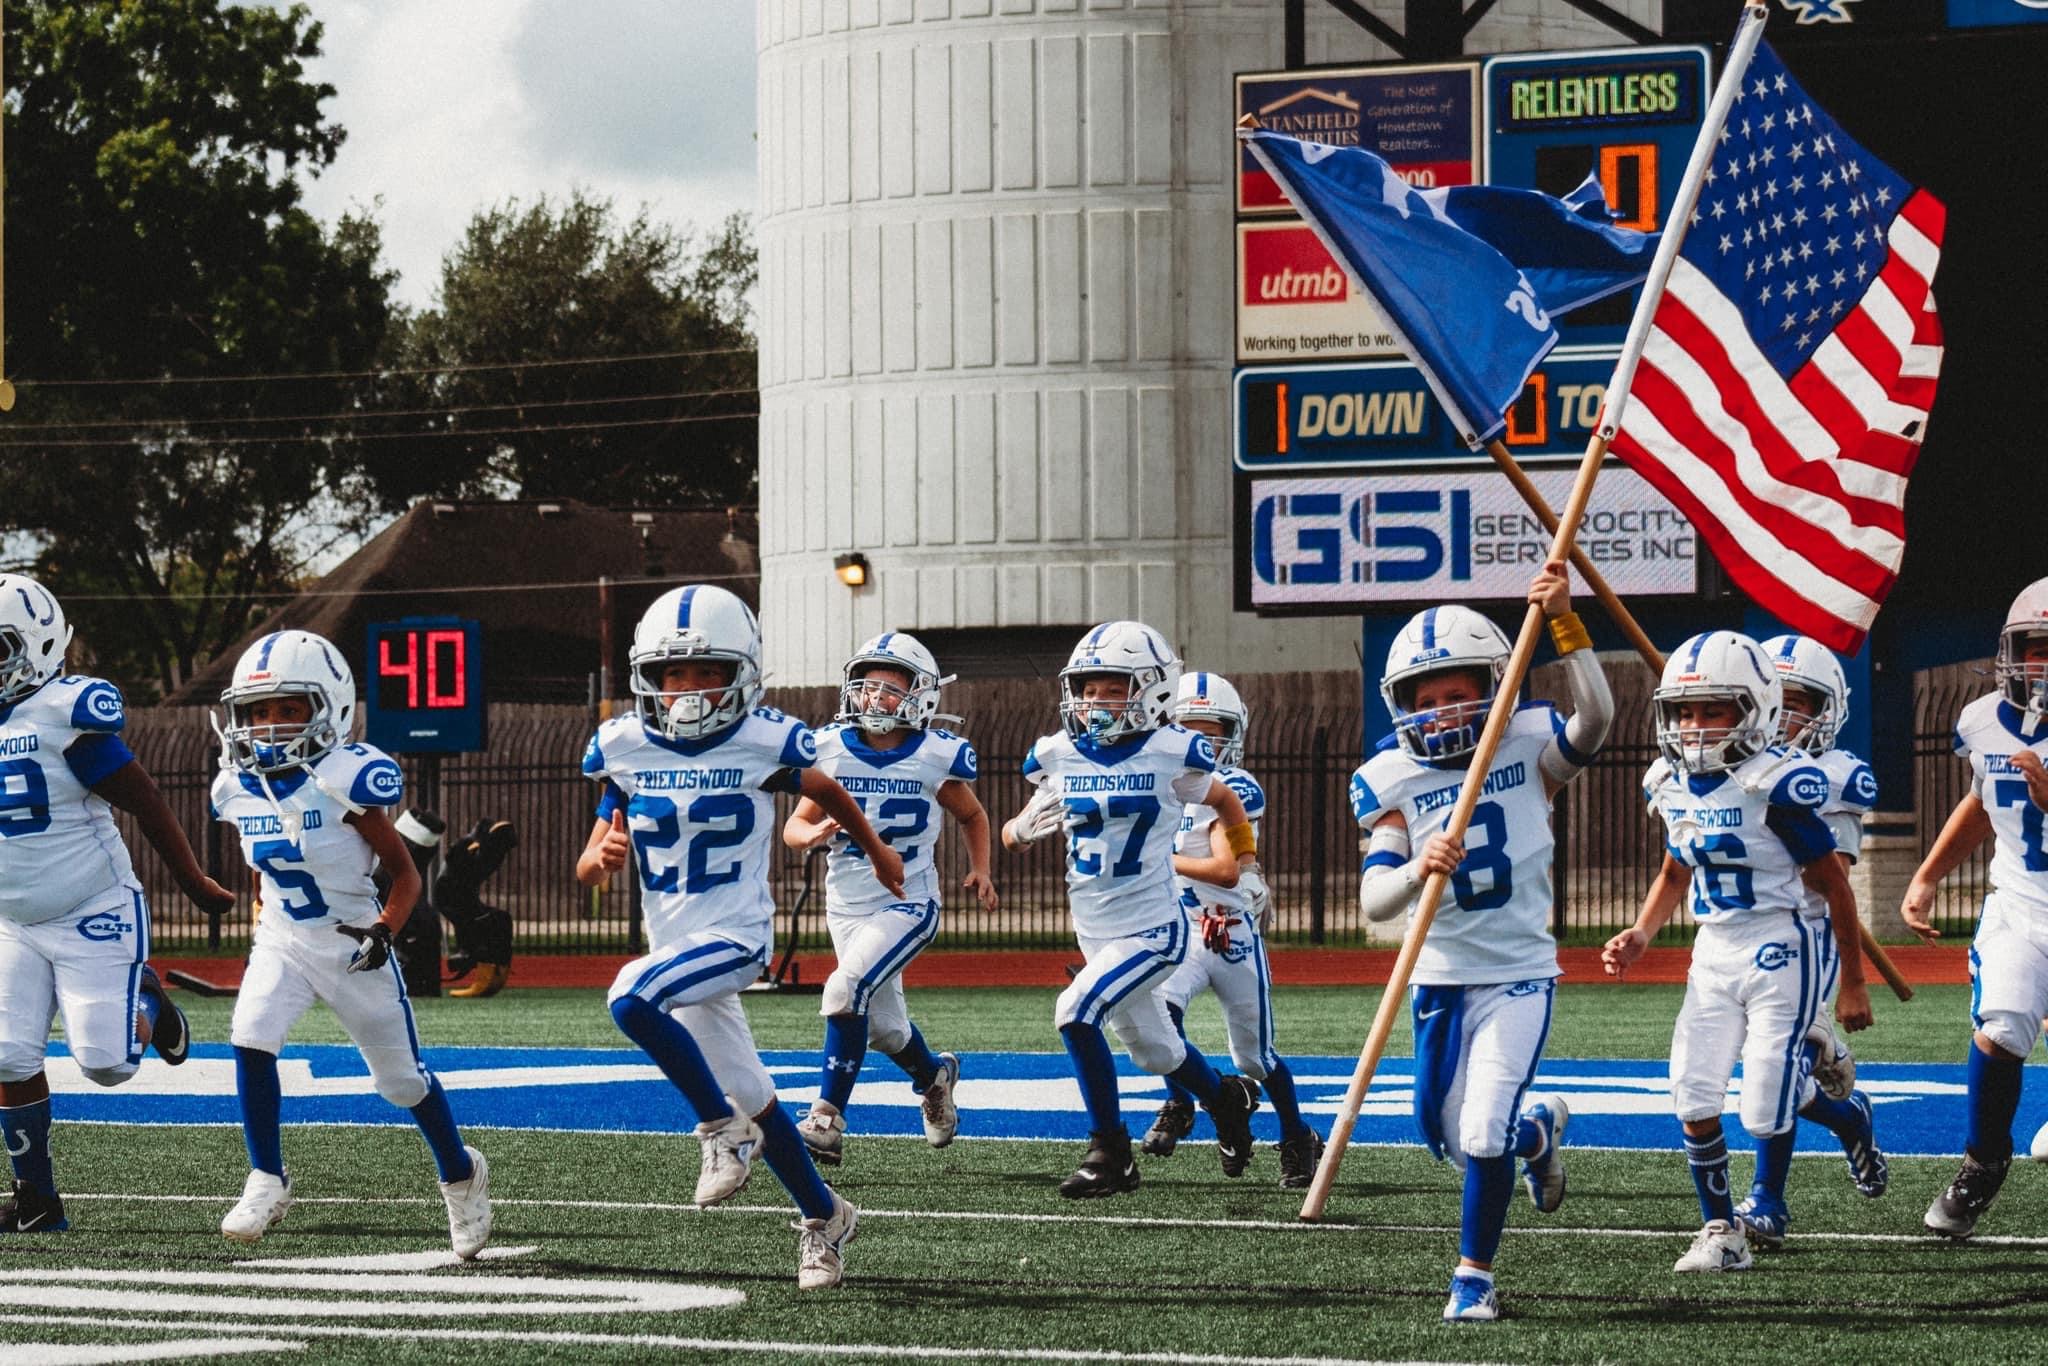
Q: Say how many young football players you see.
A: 10